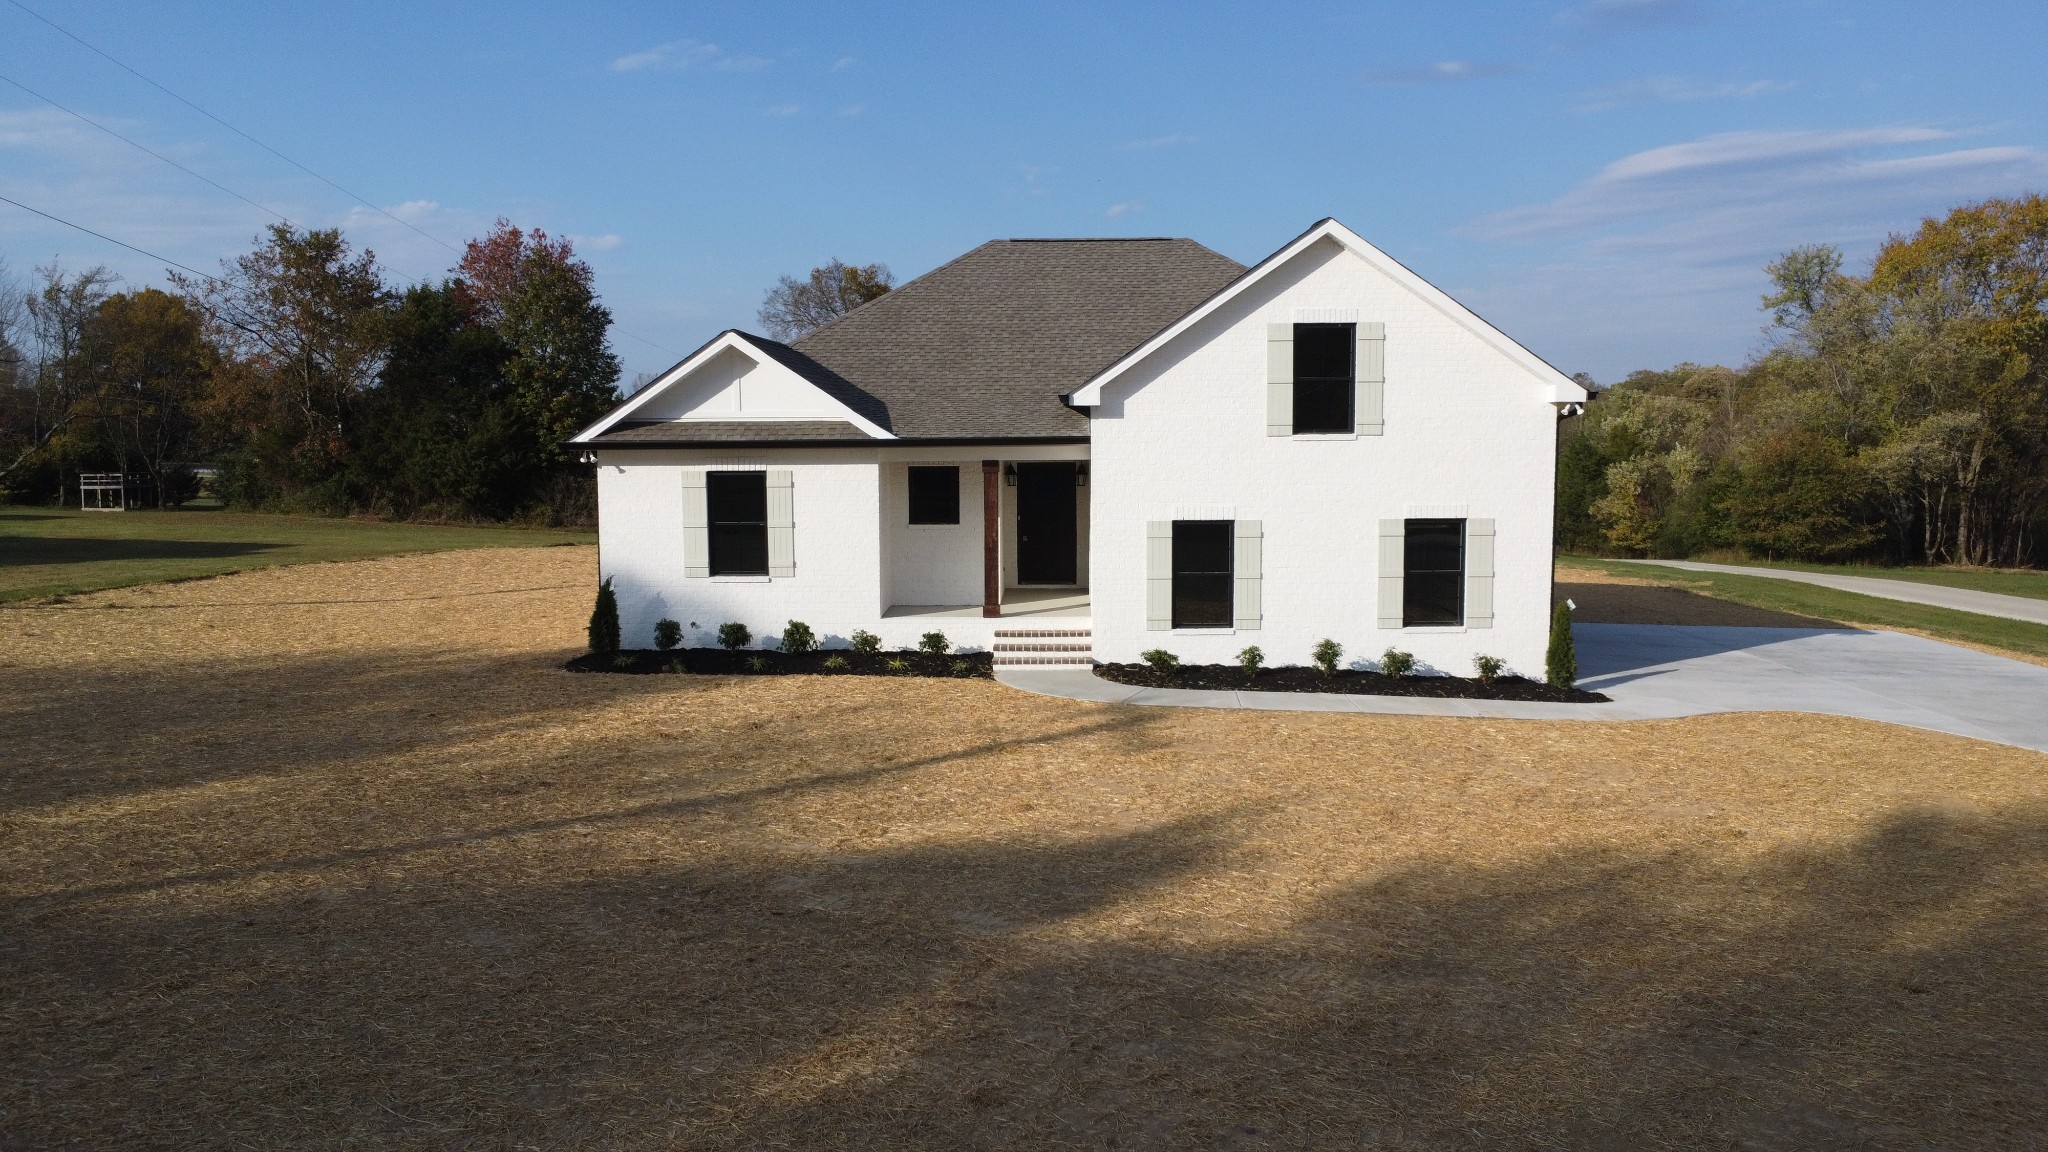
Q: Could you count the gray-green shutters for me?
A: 8